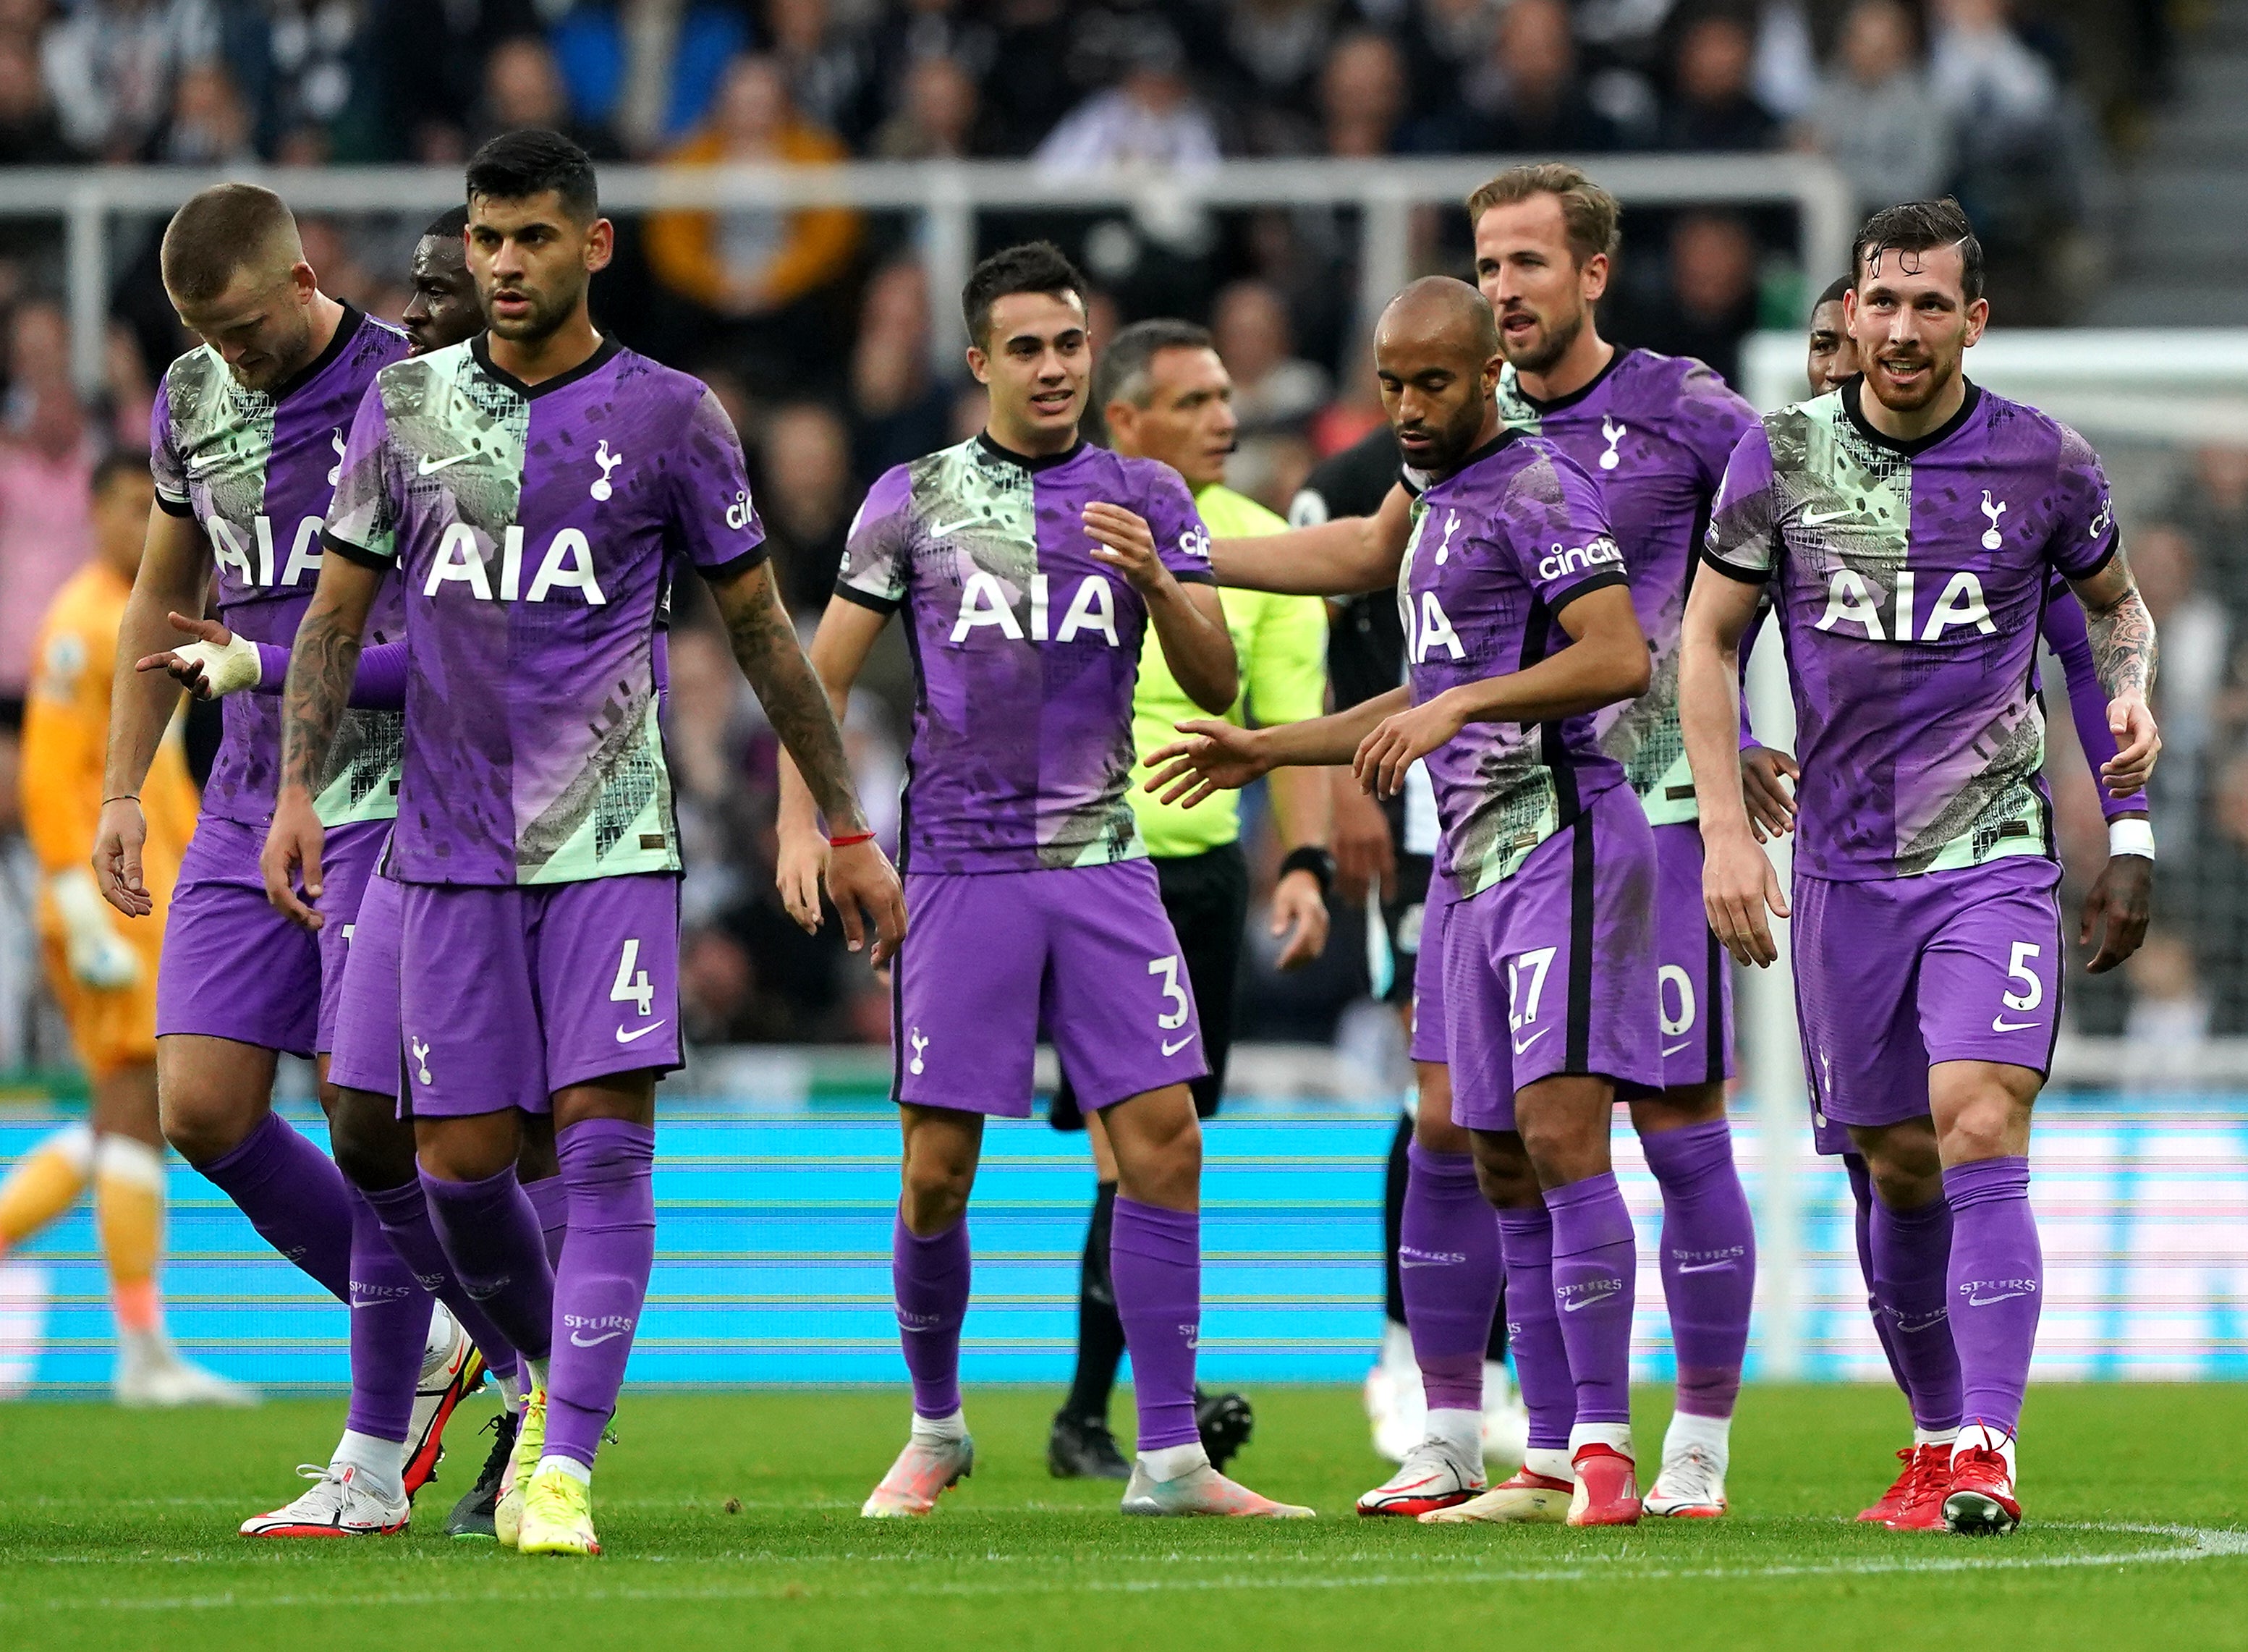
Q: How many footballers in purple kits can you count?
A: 8